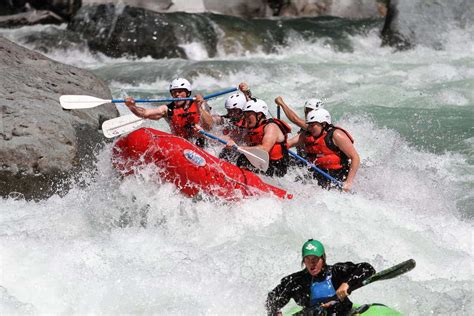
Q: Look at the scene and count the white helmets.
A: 5